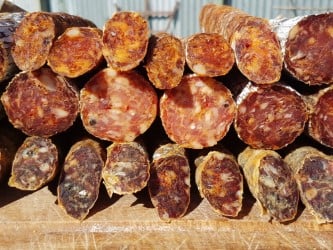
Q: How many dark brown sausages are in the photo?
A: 7